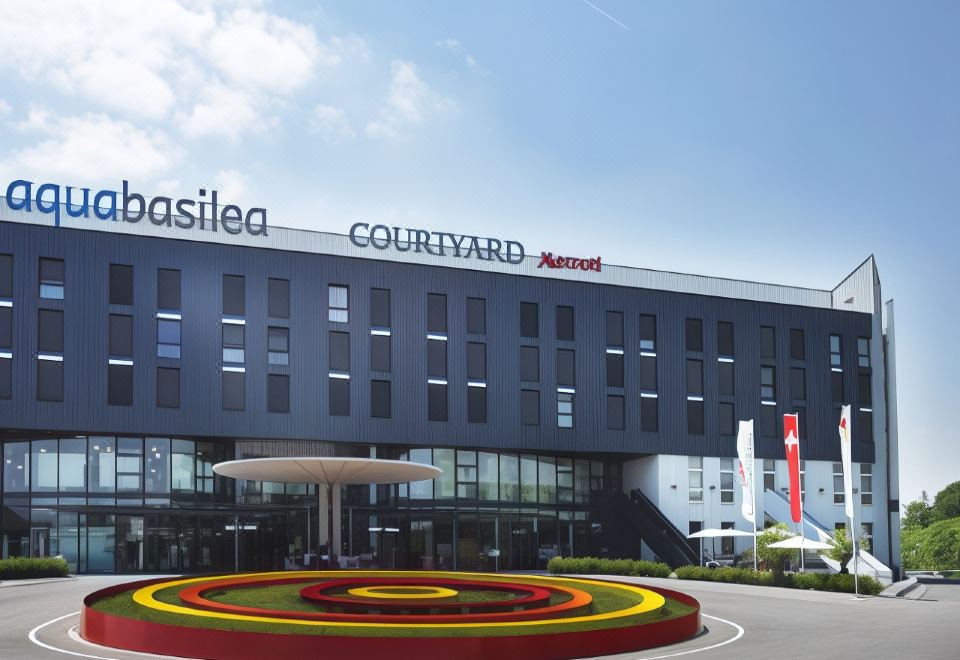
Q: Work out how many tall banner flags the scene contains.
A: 3